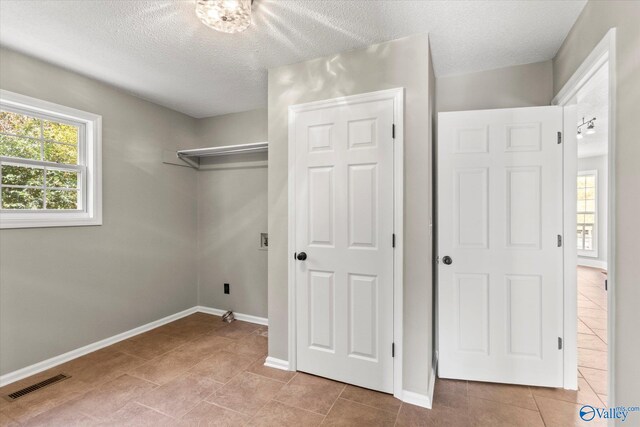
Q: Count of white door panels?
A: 12